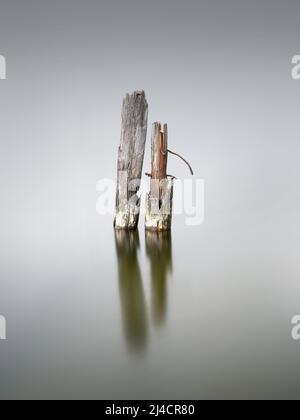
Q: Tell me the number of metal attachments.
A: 2